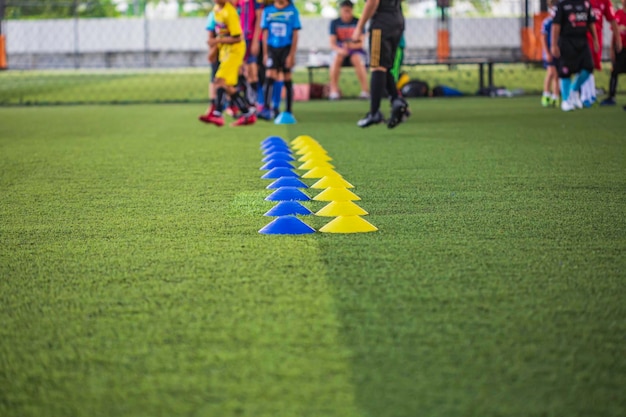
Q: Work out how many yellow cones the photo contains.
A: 10